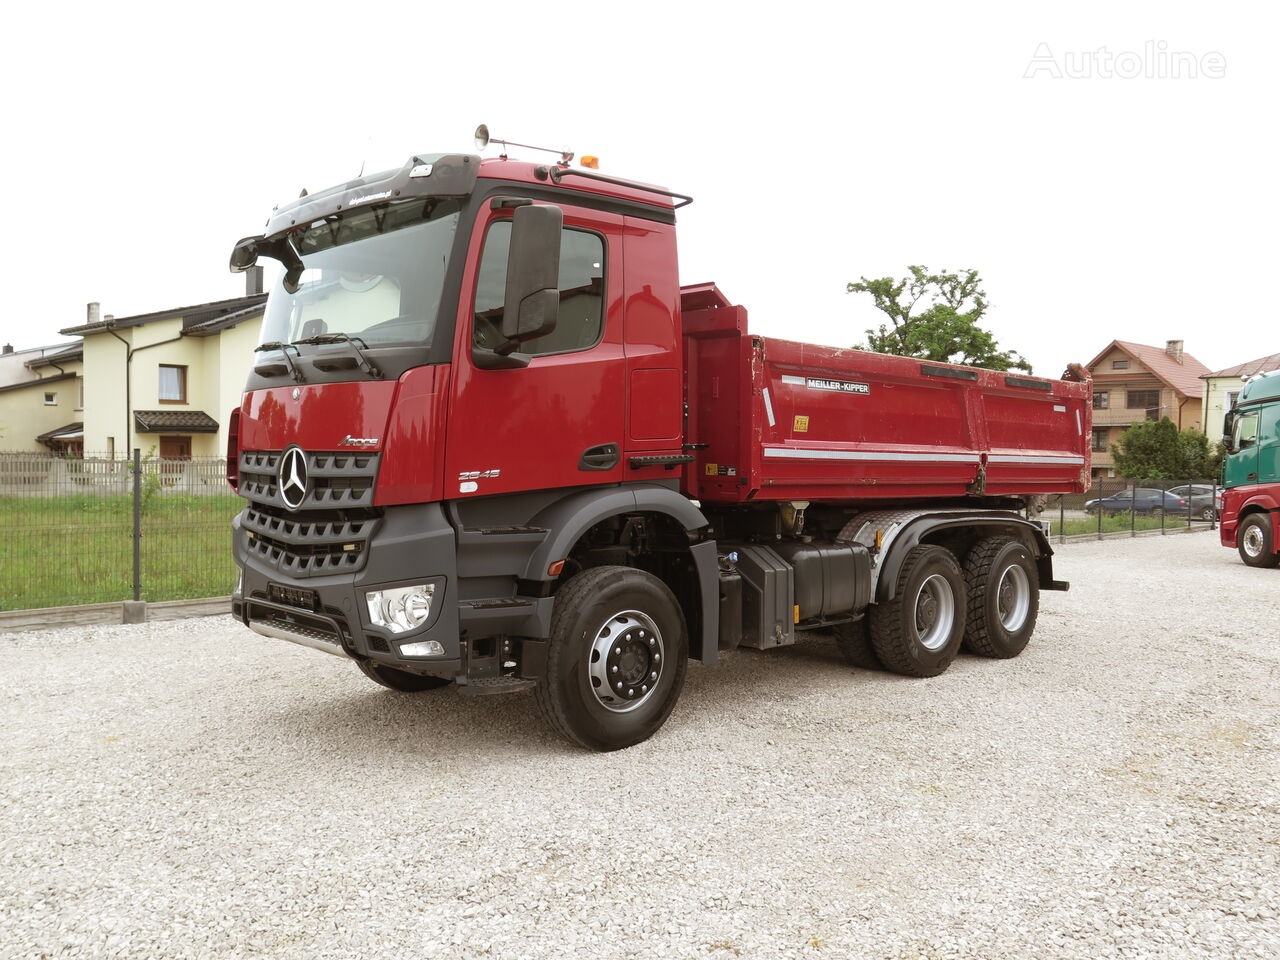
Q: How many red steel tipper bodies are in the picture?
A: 1